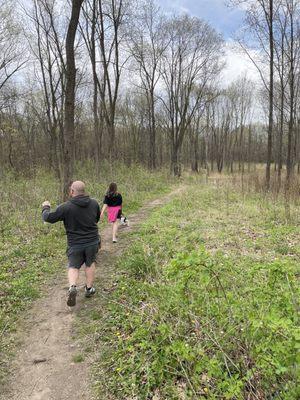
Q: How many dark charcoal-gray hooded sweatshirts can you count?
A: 1